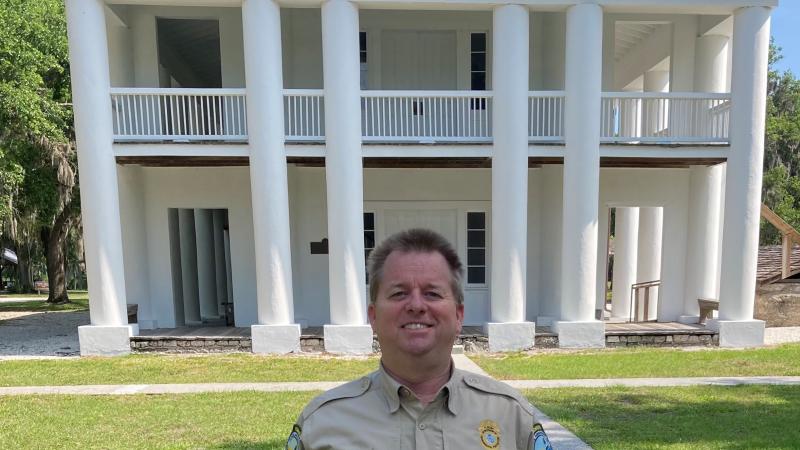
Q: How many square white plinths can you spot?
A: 6